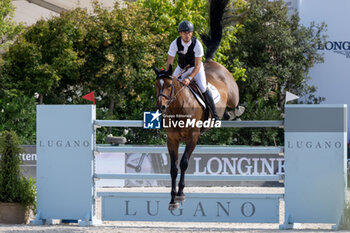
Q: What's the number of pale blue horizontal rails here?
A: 3